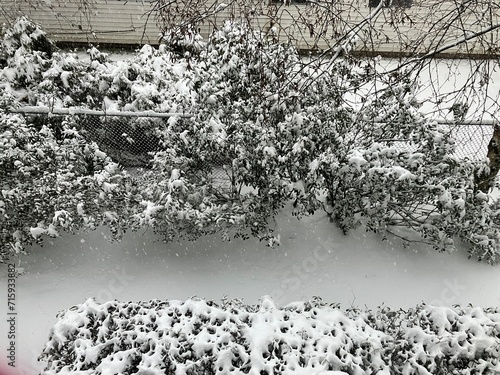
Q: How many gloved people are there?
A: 0